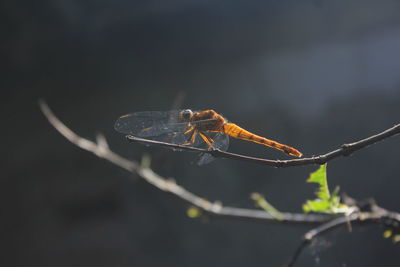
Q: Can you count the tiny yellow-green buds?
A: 3